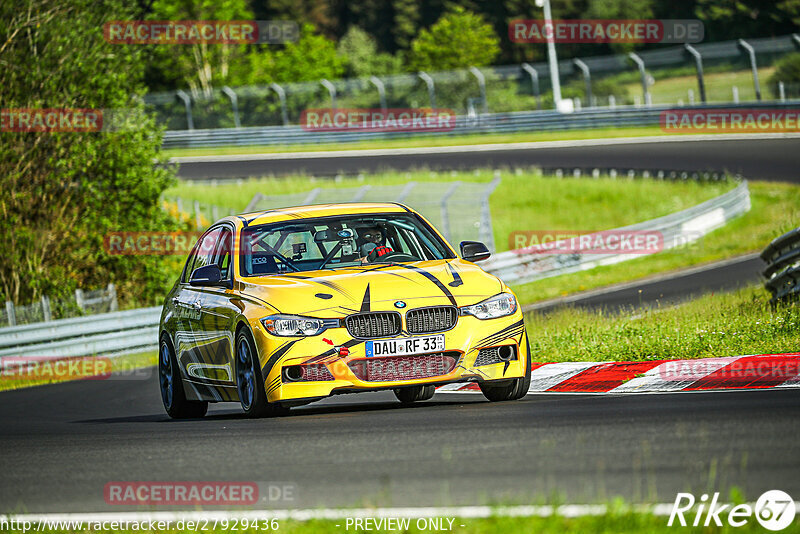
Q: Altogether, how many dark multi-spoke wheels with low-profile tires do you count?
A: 2